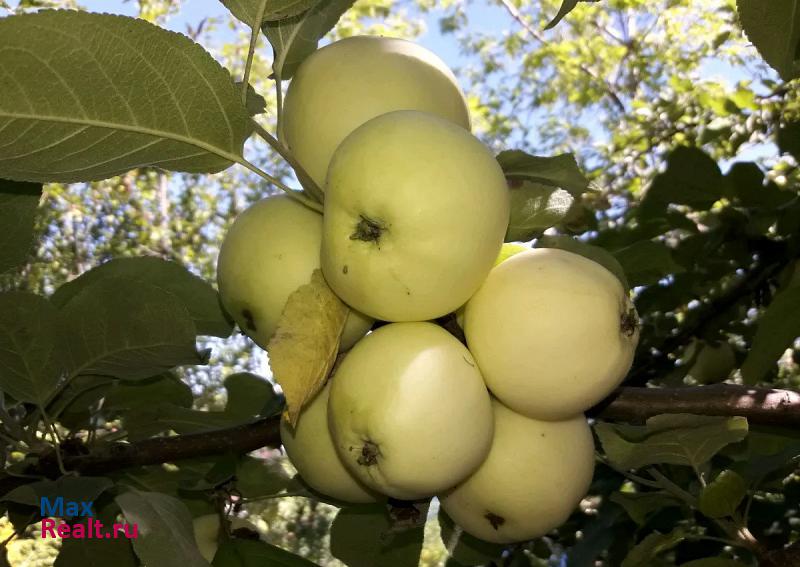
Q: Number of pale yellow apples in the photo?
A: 7